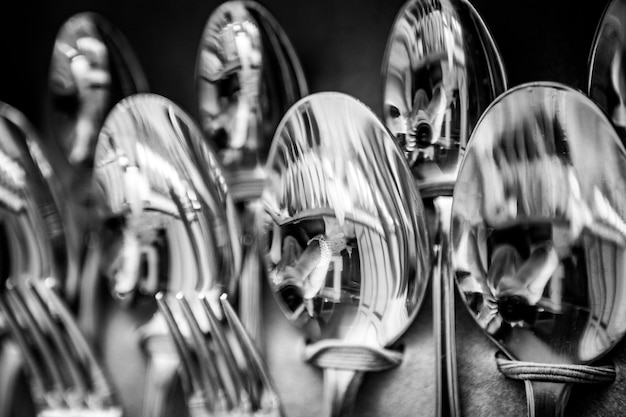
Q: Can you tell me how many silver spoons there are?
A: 8